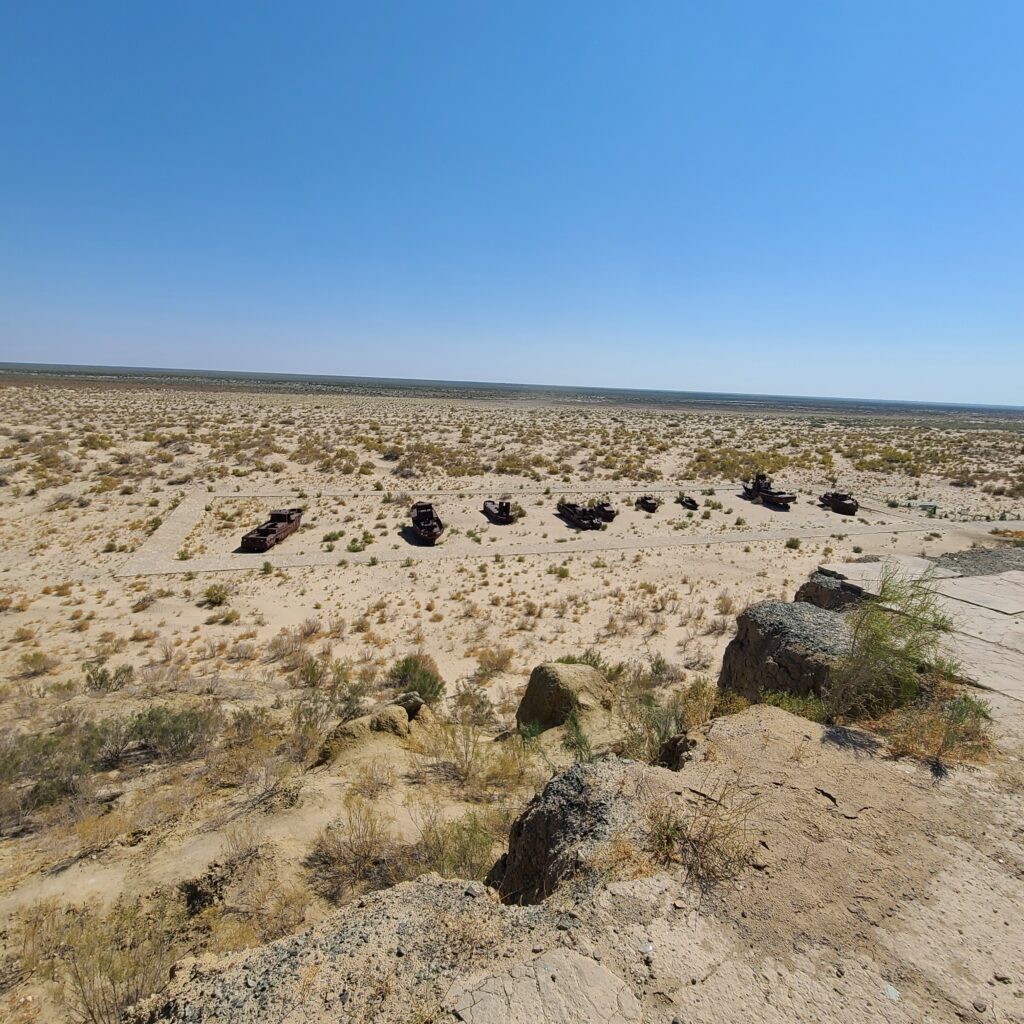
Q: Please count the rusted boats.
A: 9